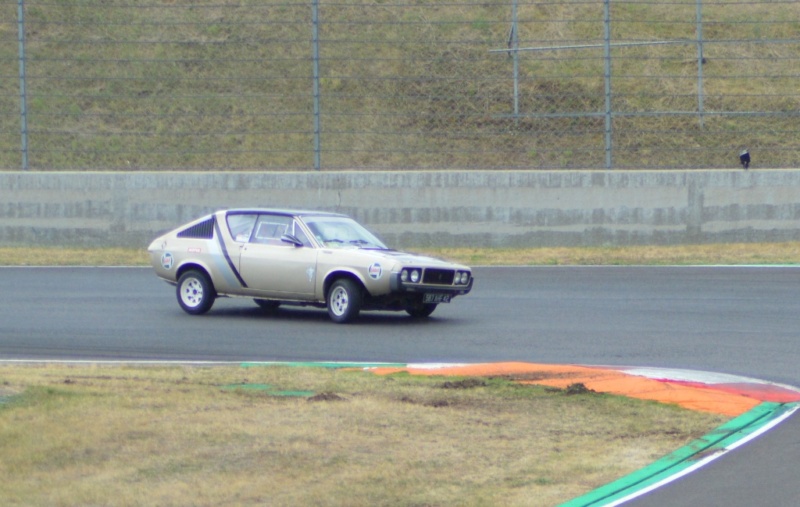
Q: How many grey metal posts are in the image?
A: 5